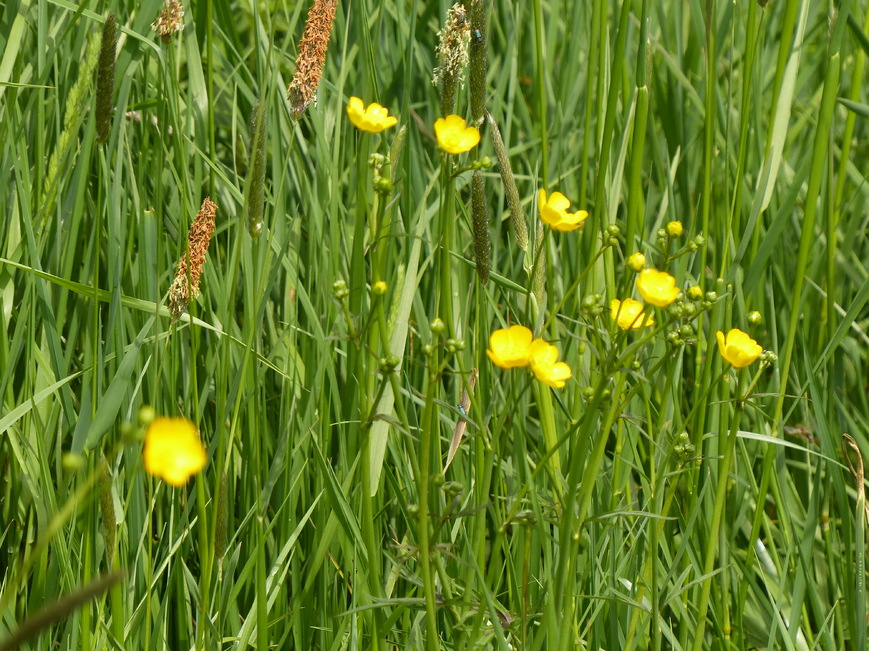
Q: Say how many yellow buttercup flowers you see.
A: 9